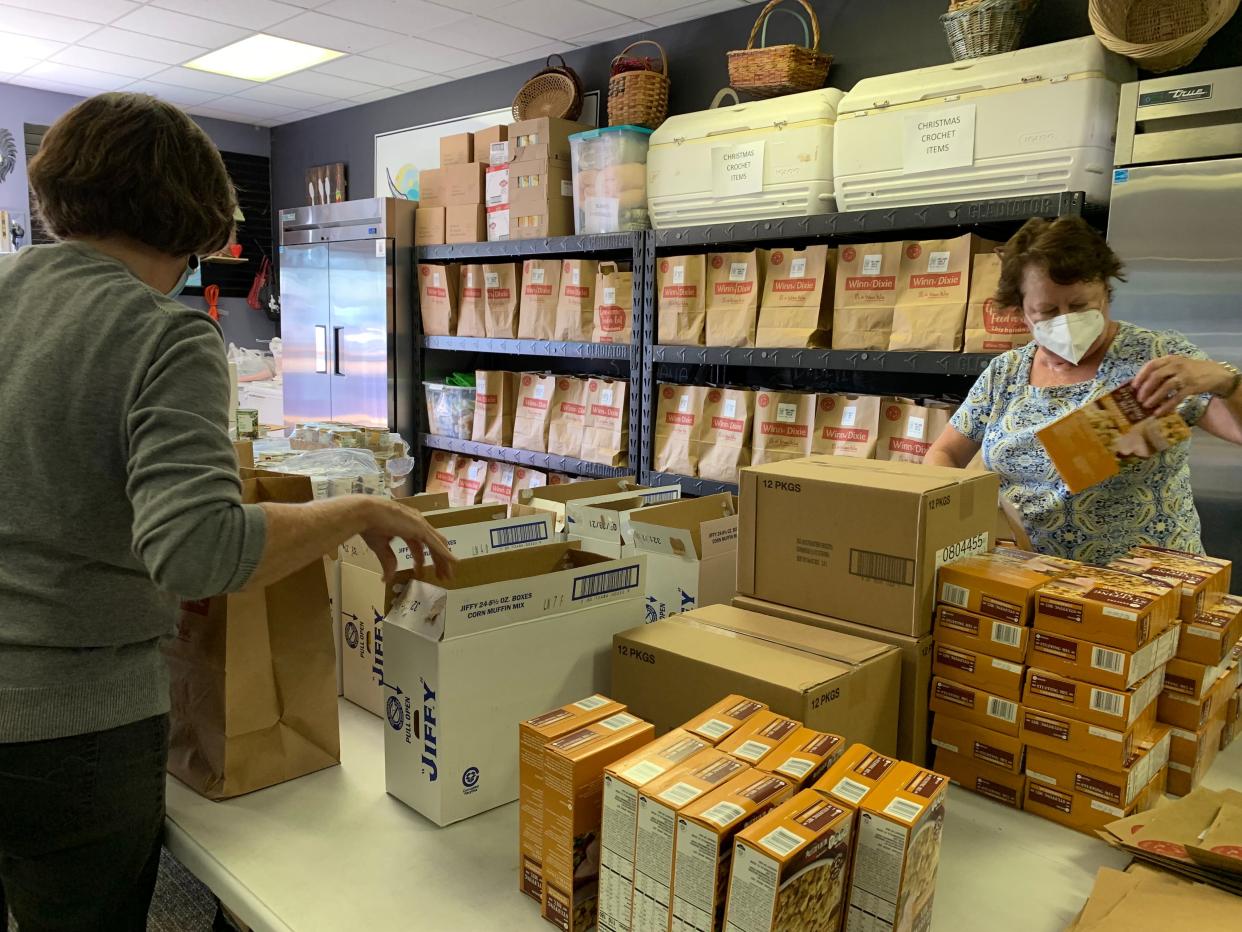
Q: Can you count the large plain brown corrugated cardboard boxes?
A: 3